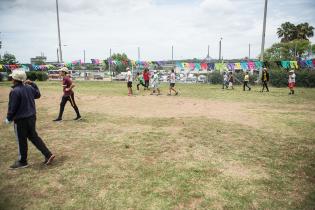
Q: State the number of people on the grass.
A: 12